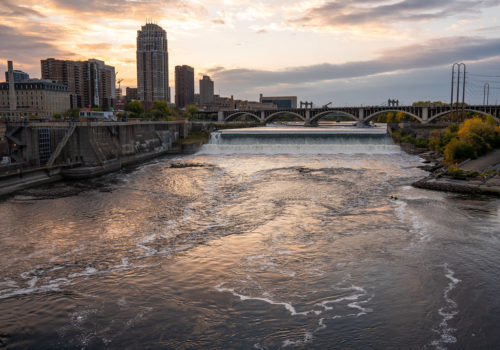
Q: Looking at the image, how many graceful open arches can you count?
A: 5